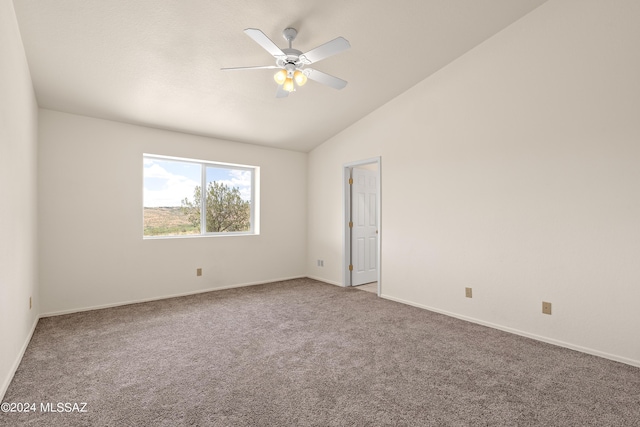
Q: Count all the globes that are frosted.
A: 3